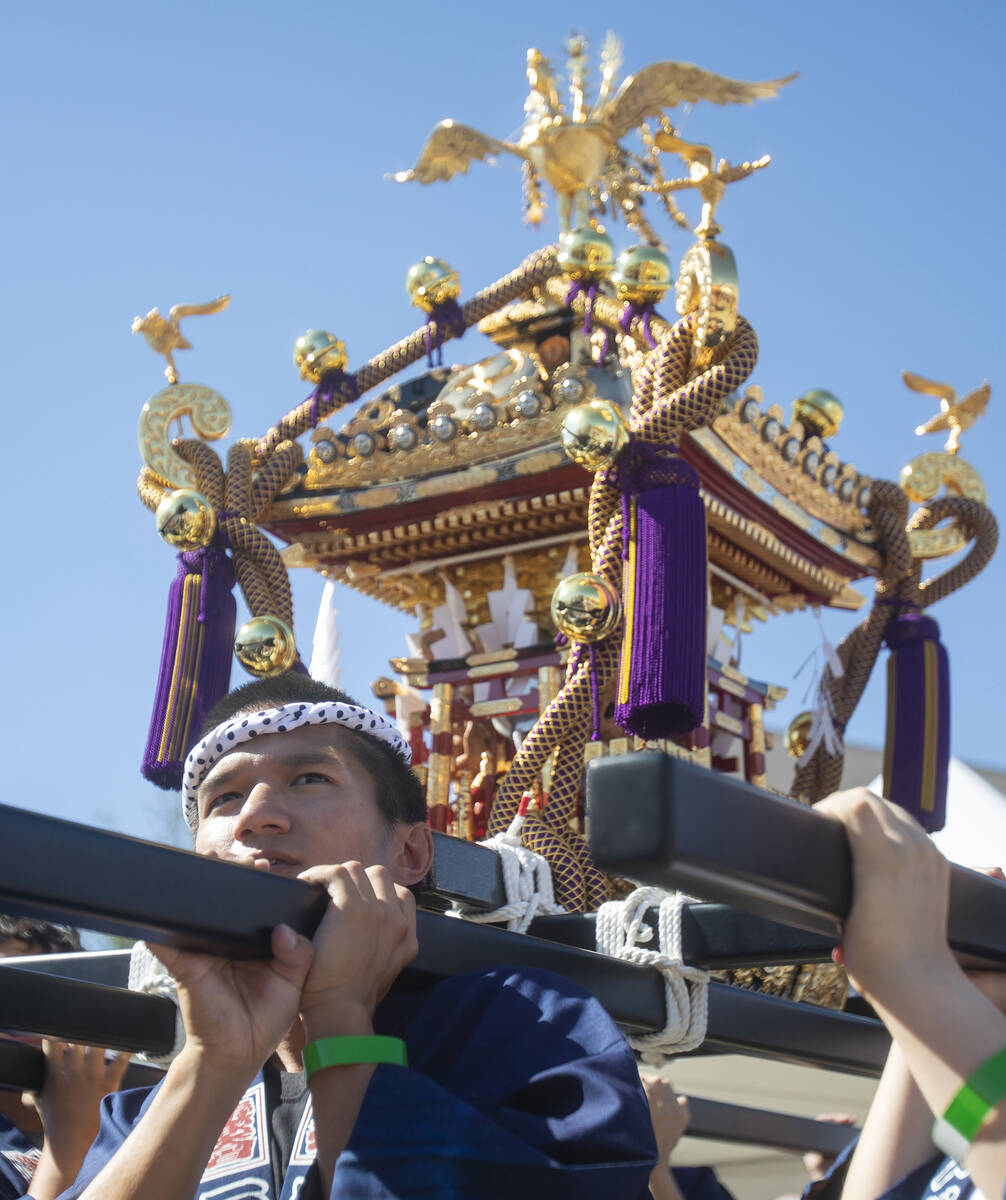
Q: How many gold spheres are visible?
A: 10